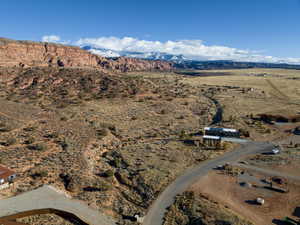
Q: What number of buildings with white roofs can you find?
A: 2